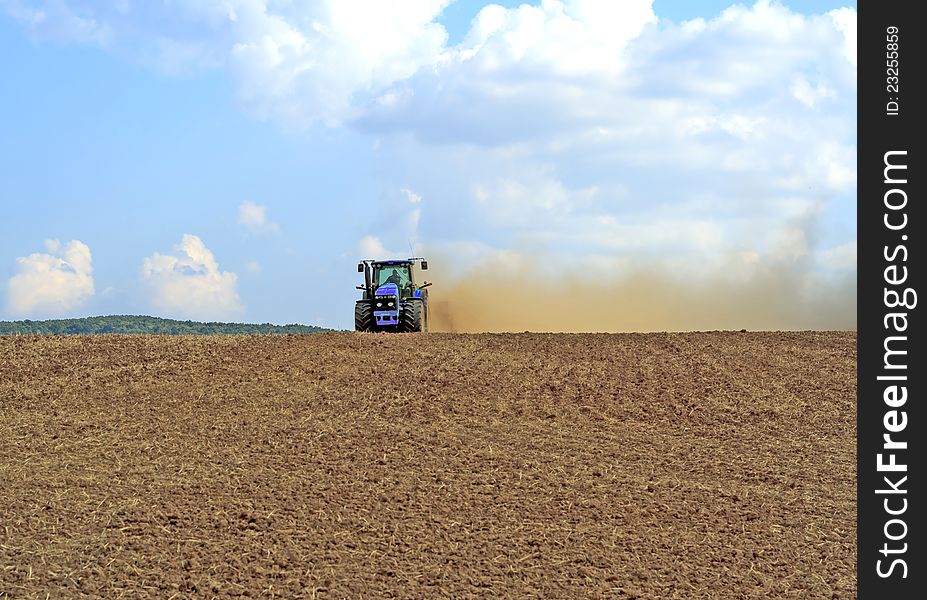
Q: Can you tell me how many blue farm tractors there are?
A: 1